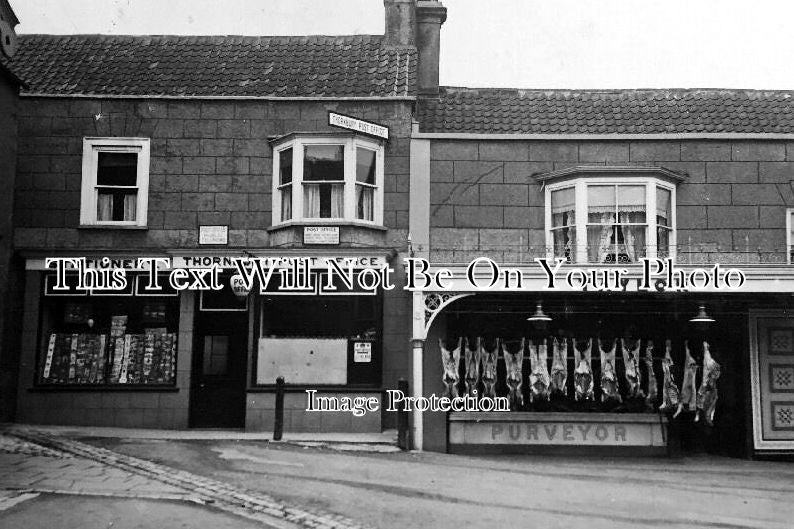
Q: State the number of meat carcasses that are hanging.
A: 13